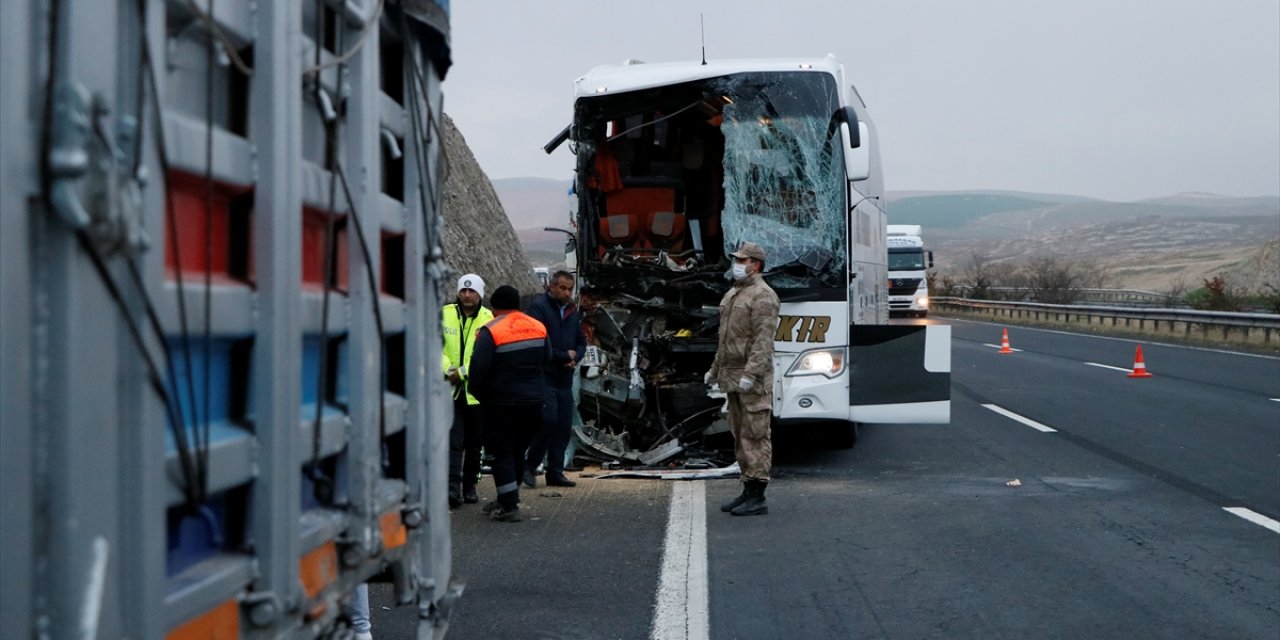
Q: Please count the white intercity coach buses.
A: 1